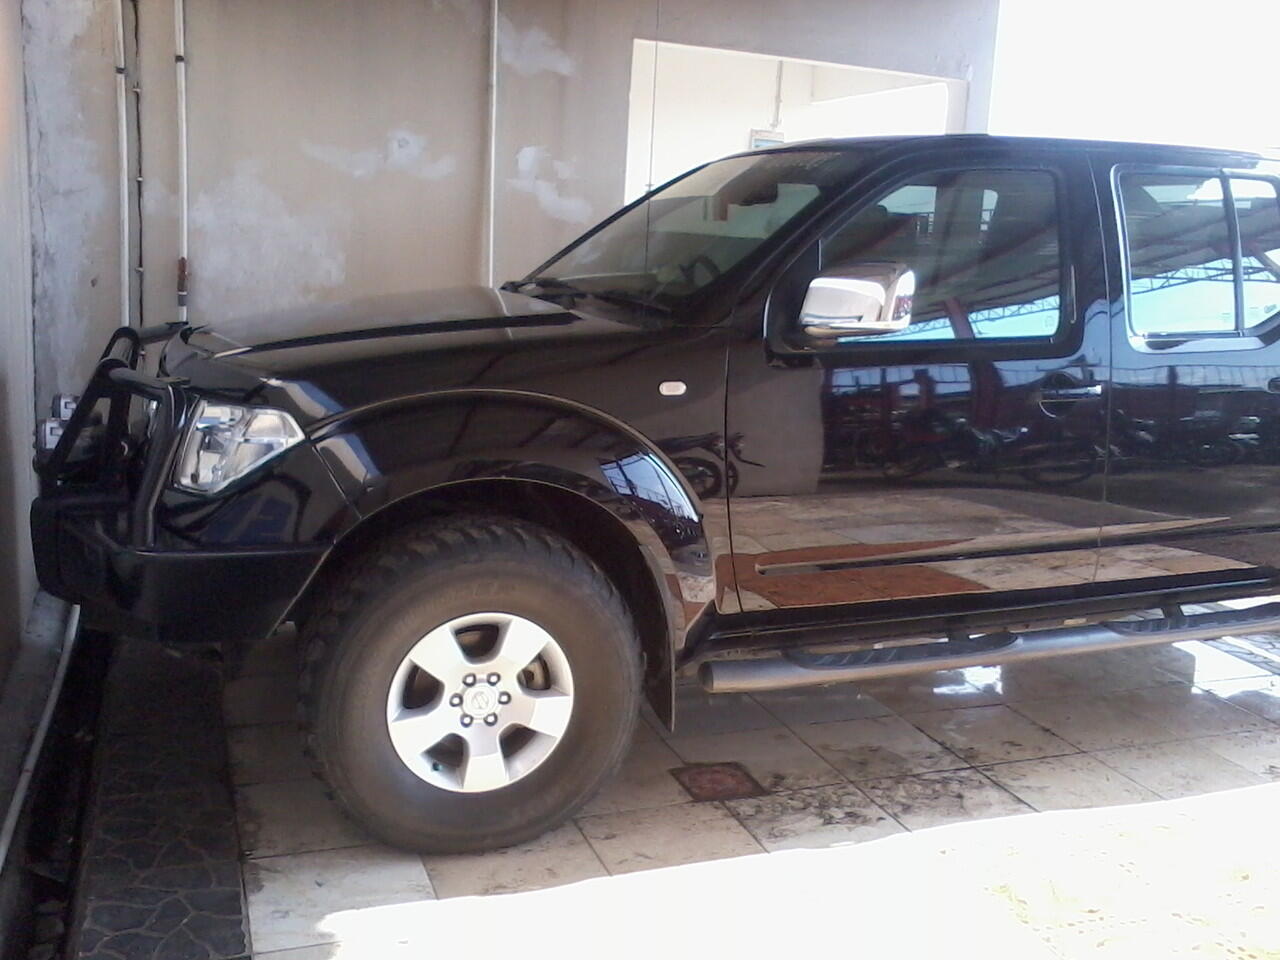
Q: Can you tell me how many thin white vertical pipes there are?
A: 3